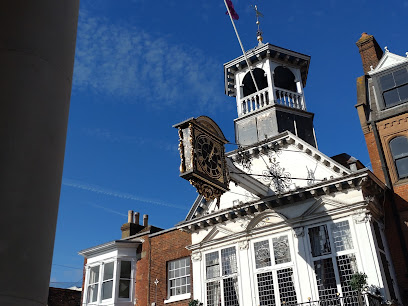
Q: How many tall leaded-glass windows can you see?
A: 3